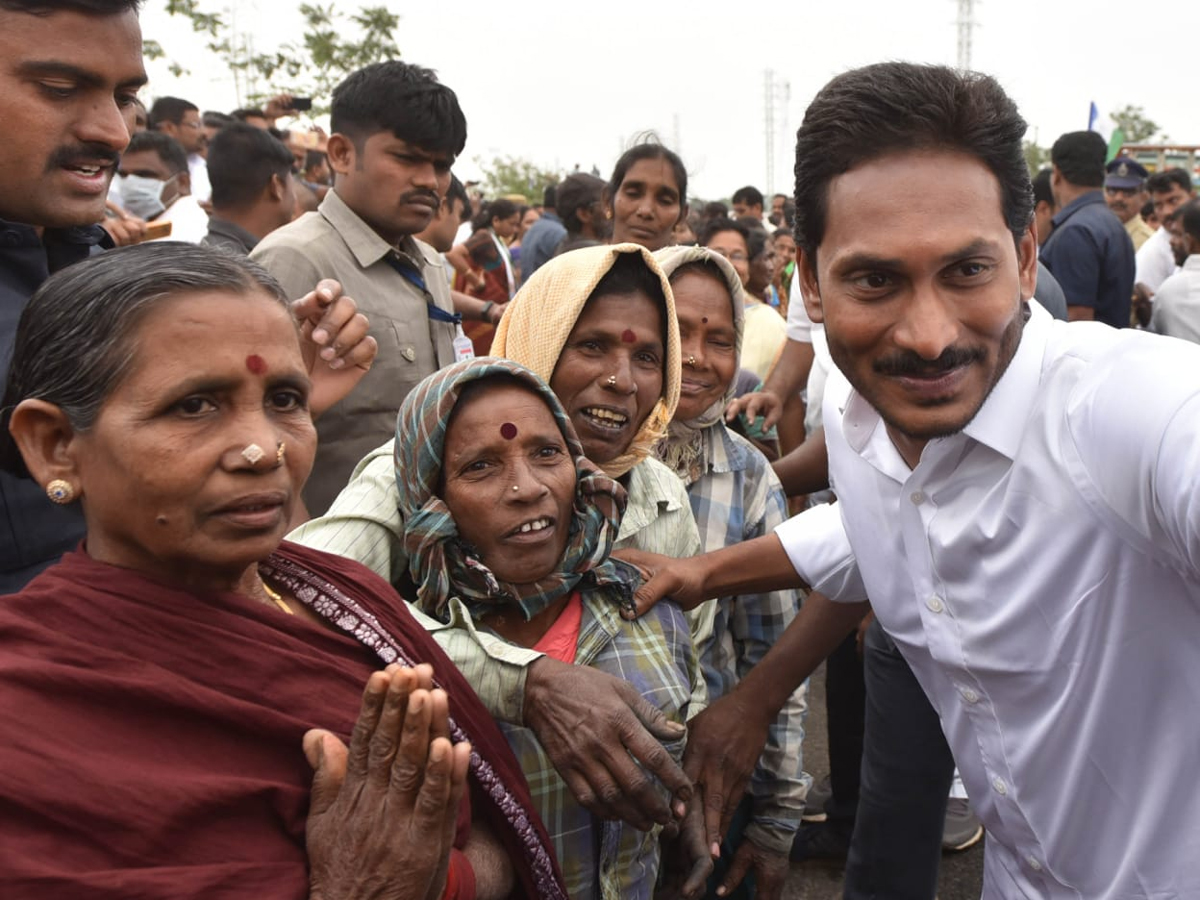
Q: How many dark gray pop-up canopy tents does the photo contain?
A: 0